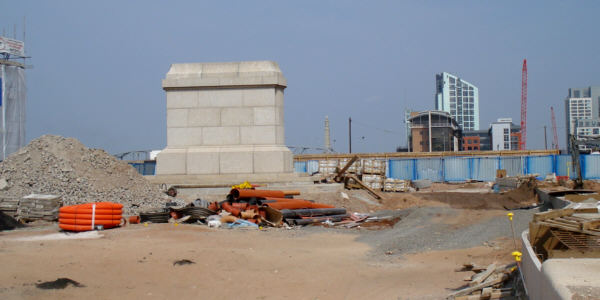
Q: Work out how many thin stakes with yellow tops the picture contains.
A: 2